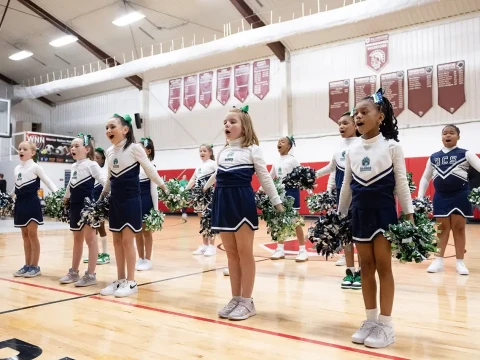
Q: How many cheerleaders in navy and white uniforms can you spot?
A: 11